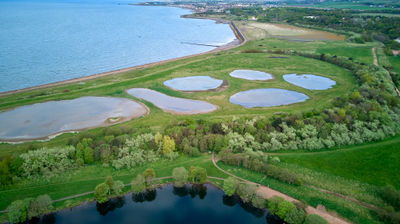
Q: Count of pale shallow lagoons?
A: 6